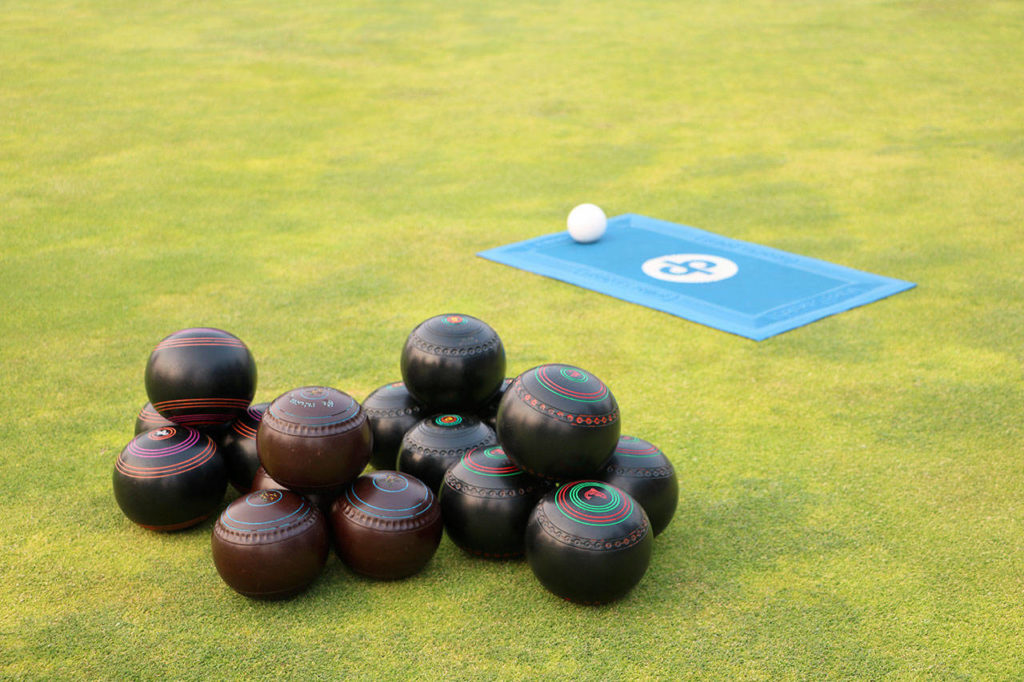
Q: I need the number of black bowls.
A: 12